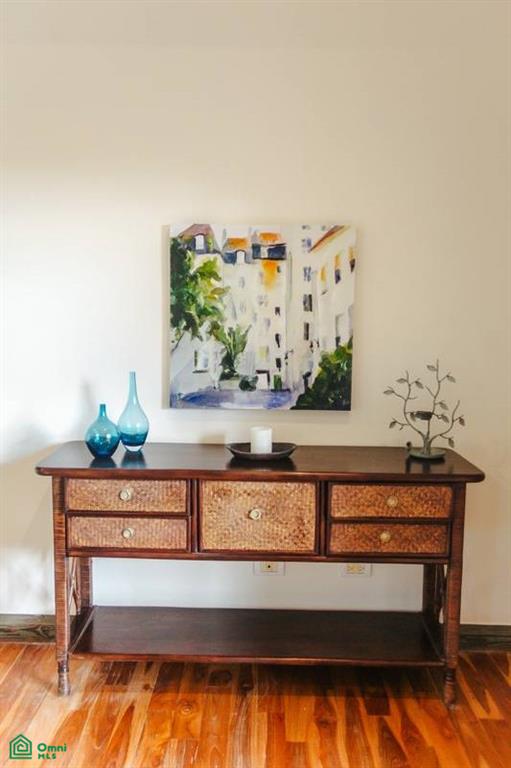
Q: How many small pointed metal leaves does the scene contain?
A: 11